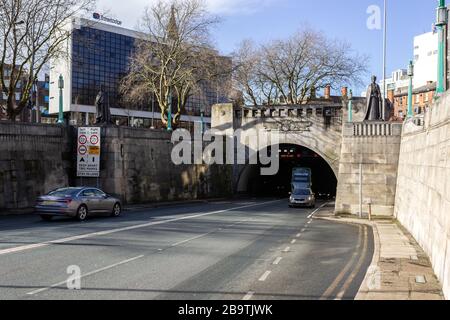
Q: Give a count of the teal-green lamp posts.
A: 6